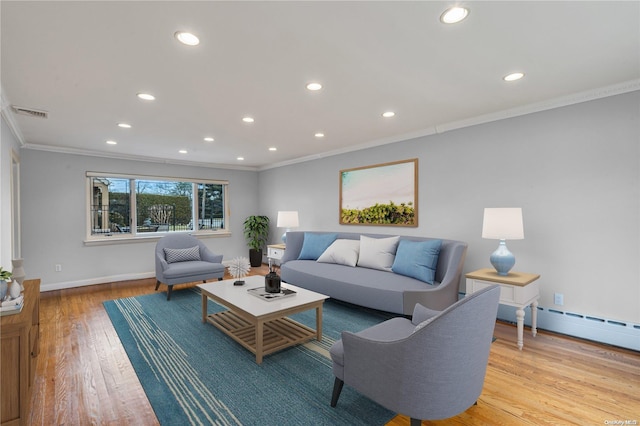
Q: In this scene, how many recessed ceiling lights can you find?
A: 14